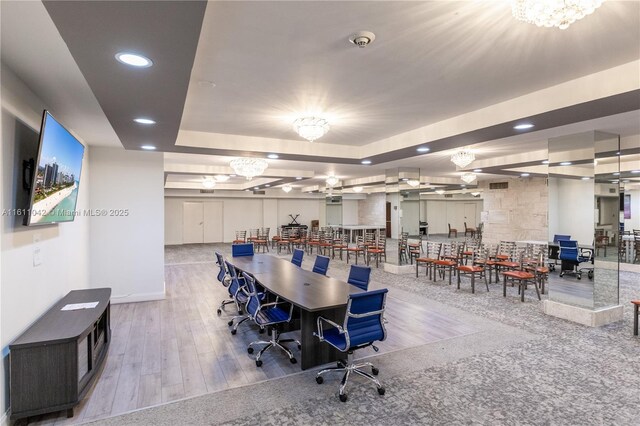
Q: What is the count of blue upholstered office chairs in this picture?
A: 8